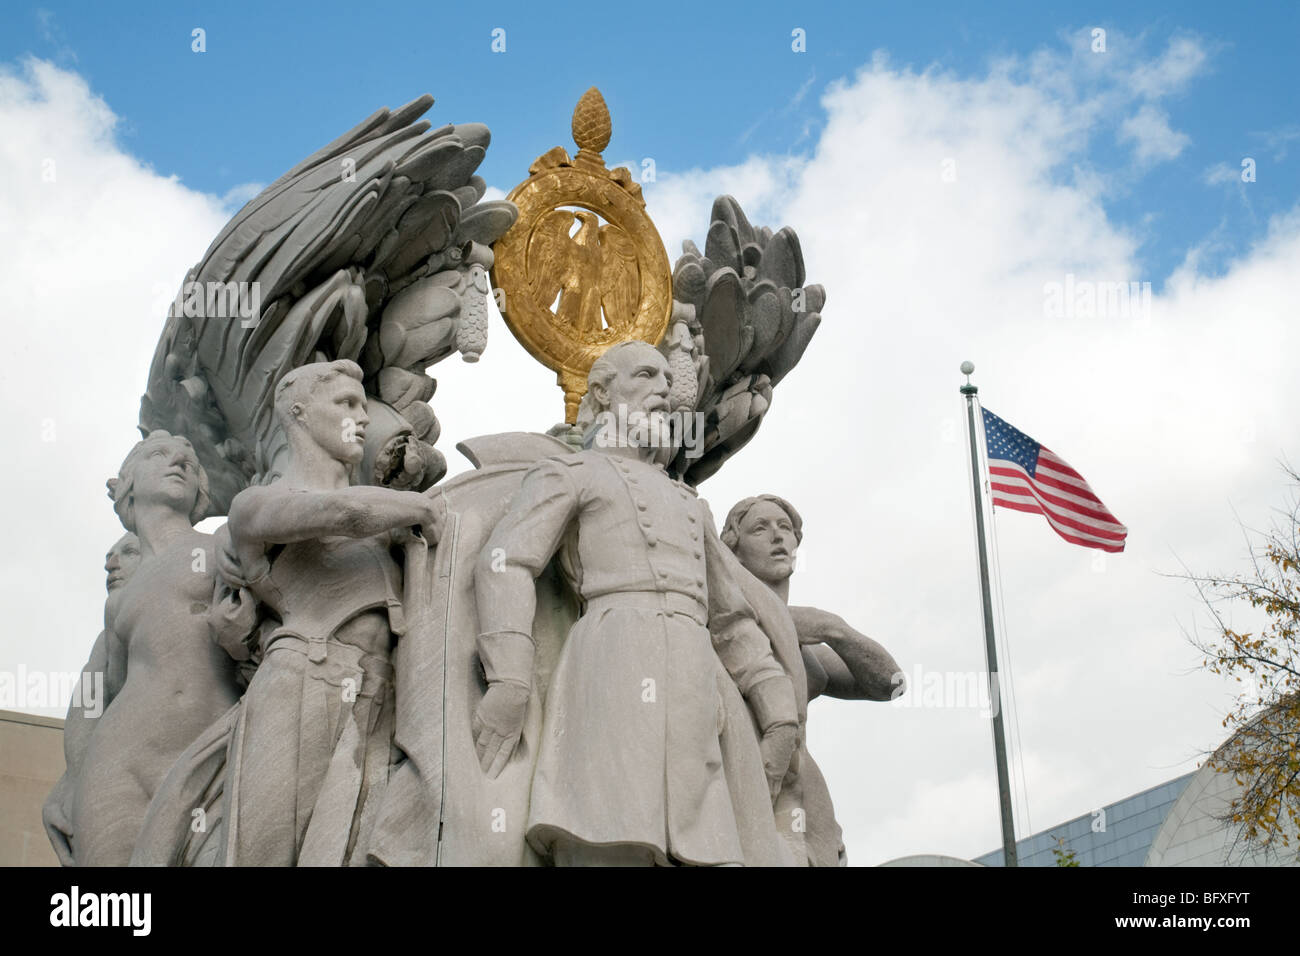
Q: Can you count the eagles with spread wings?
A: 1